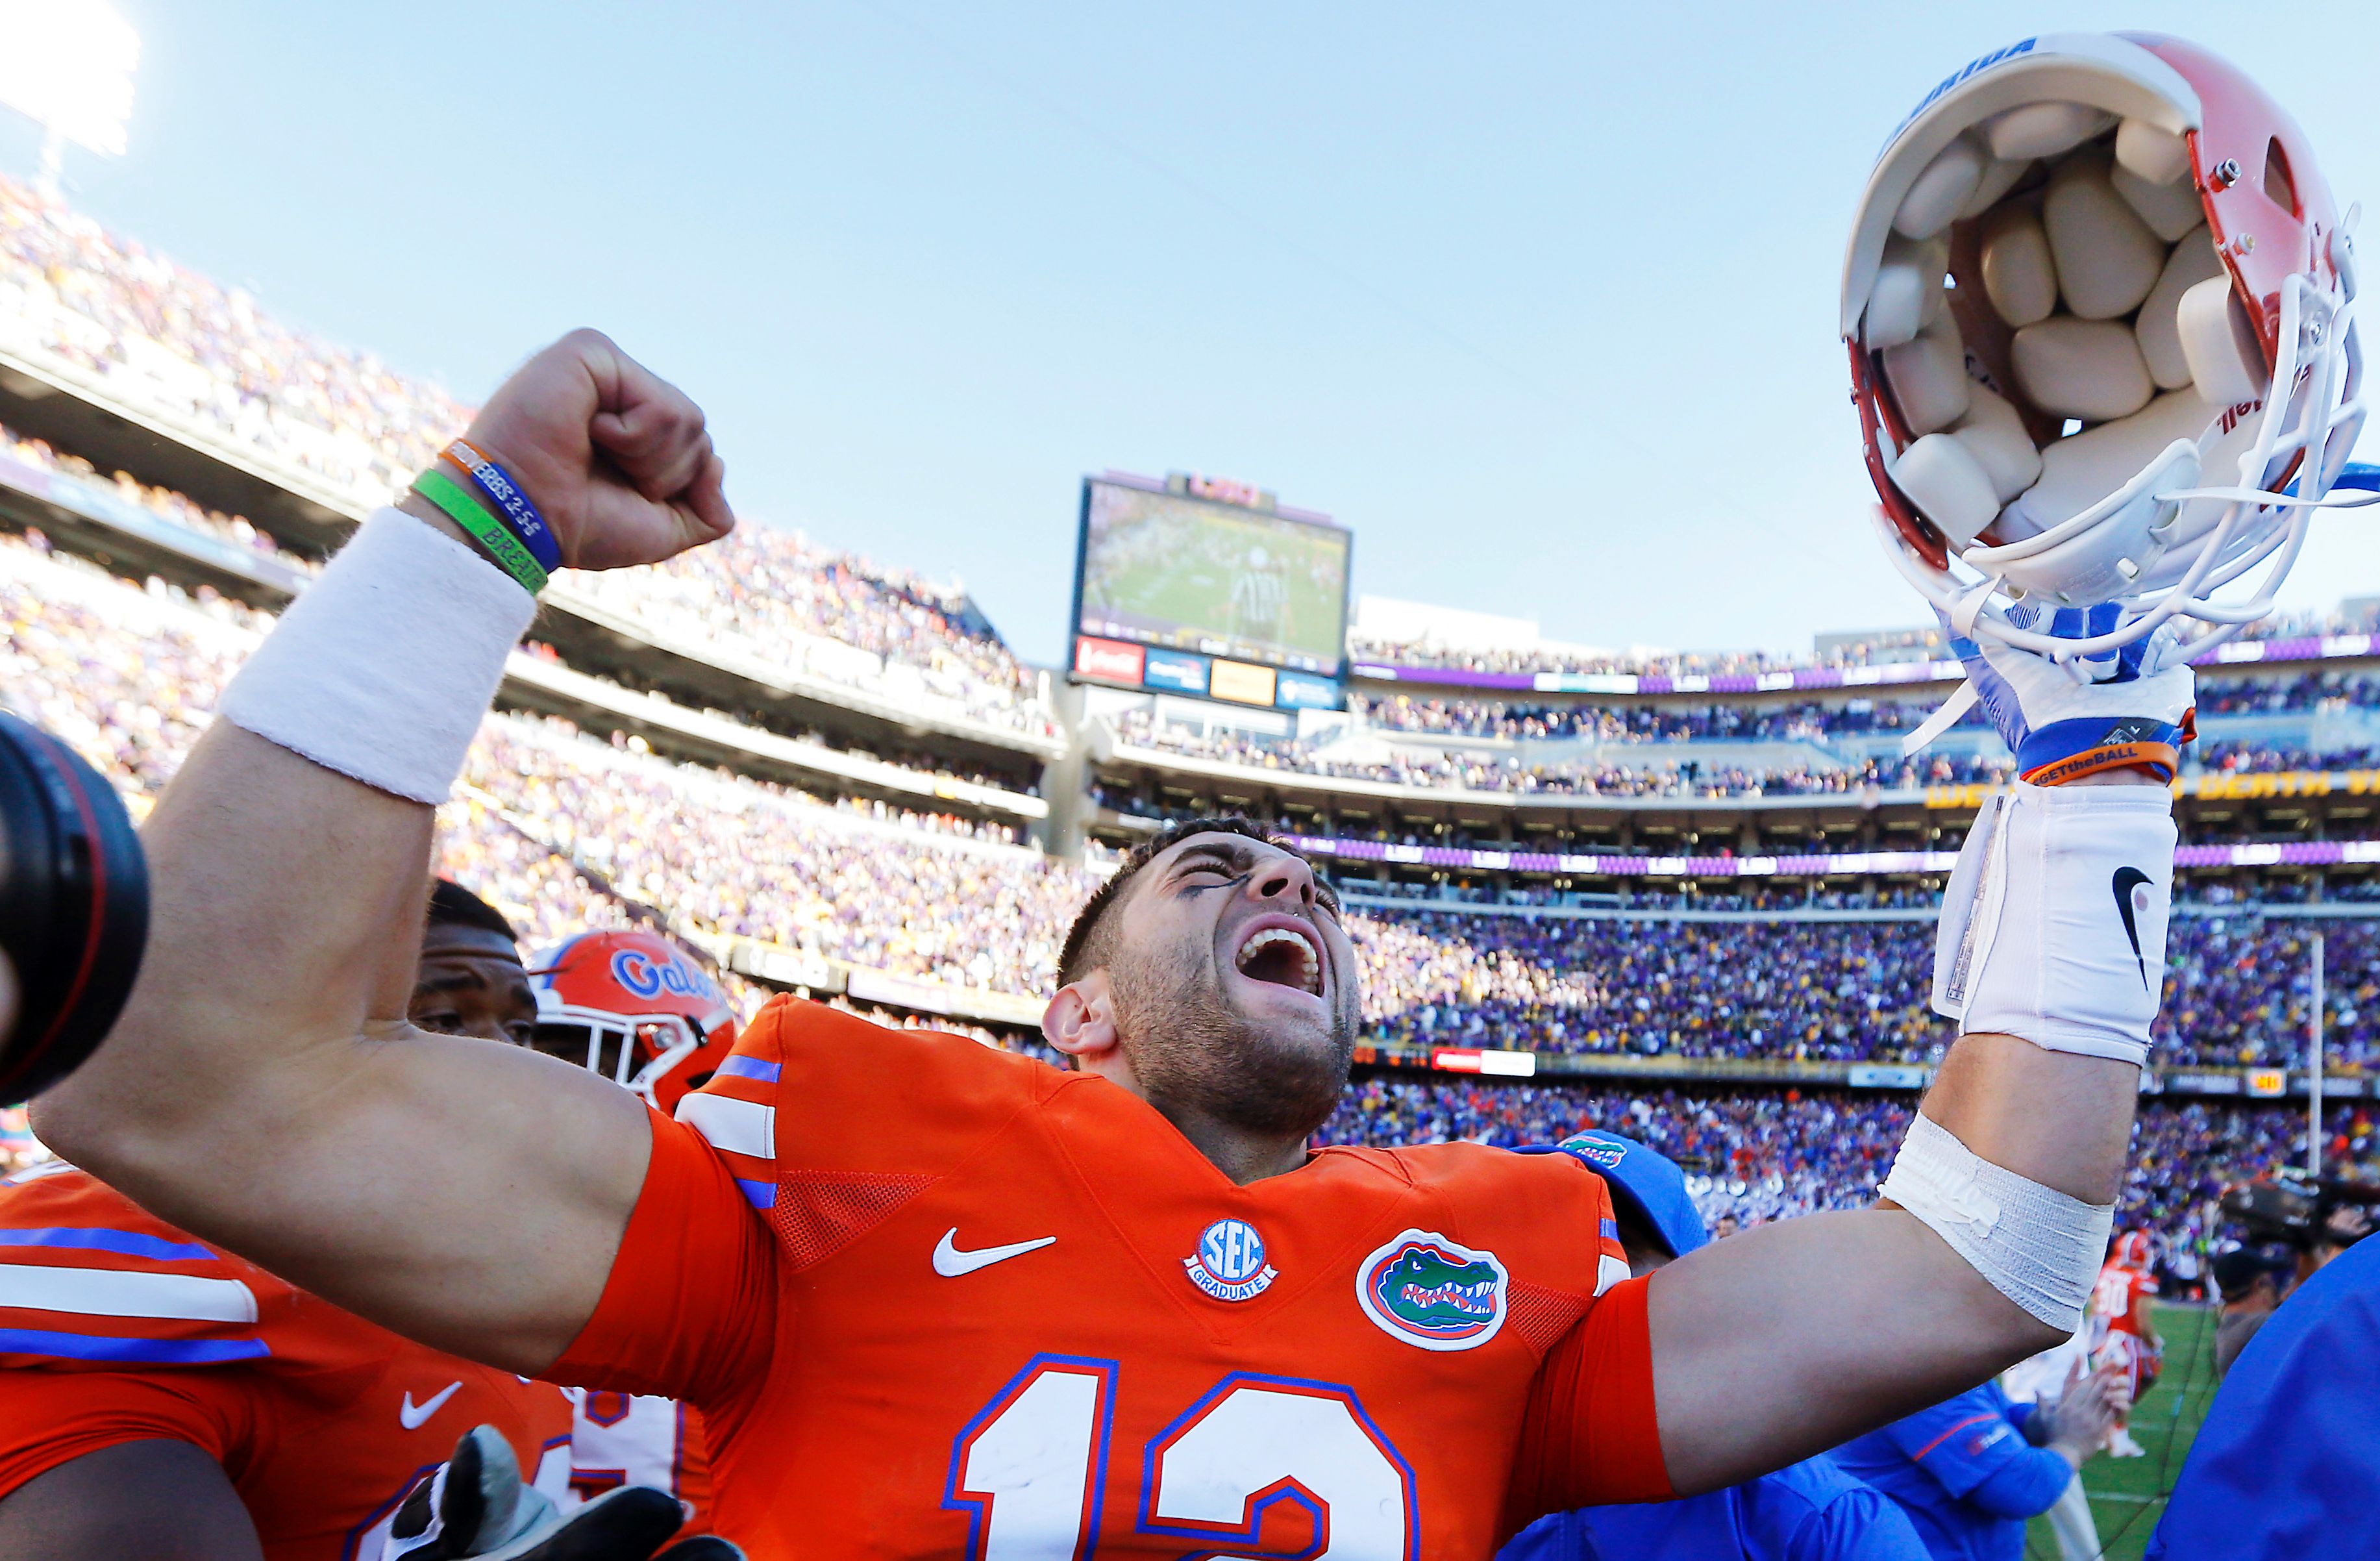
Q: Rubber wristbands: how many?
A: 3